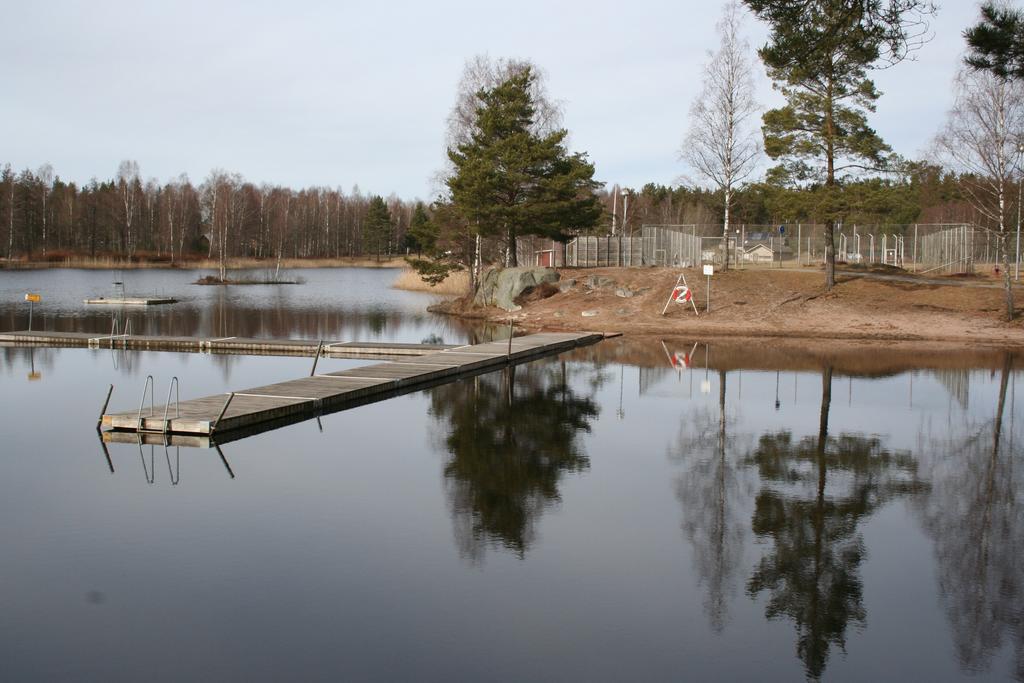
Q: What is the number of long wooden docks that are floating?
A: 2